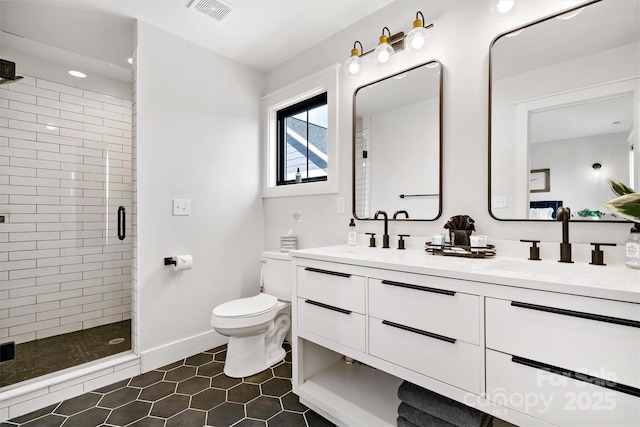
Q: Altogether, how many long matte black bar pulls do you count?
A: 6